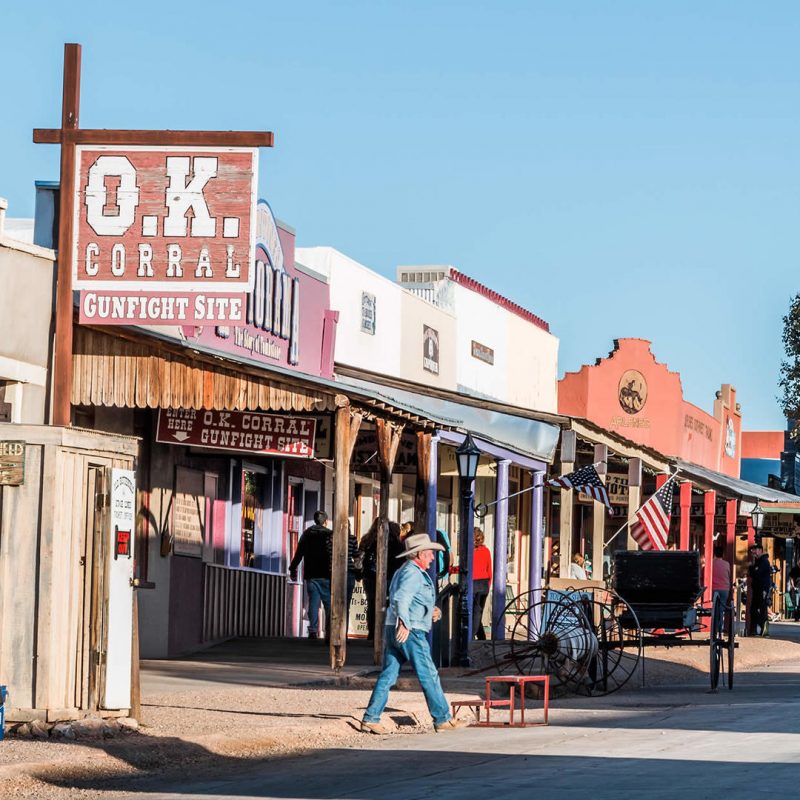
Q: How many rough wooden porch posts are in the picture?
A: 3